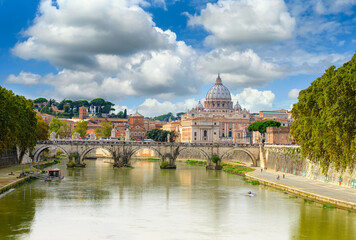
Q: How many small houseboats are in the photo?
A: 1